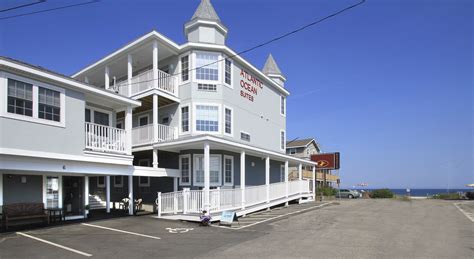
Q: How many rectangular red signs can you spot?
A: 1